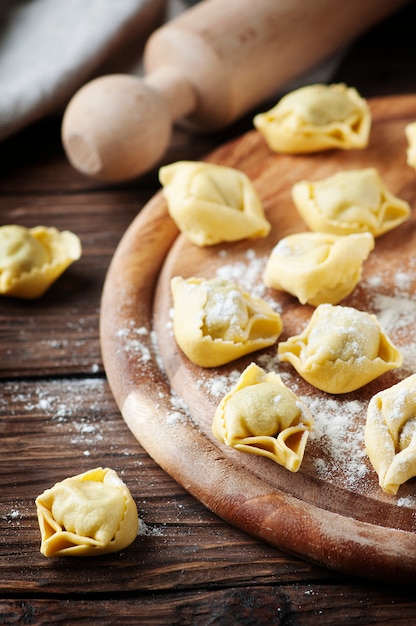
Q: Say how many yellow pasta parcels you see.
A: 11